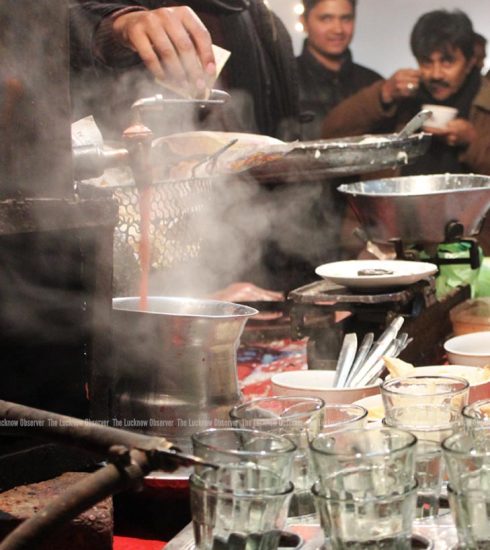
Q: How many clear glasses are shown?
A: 11